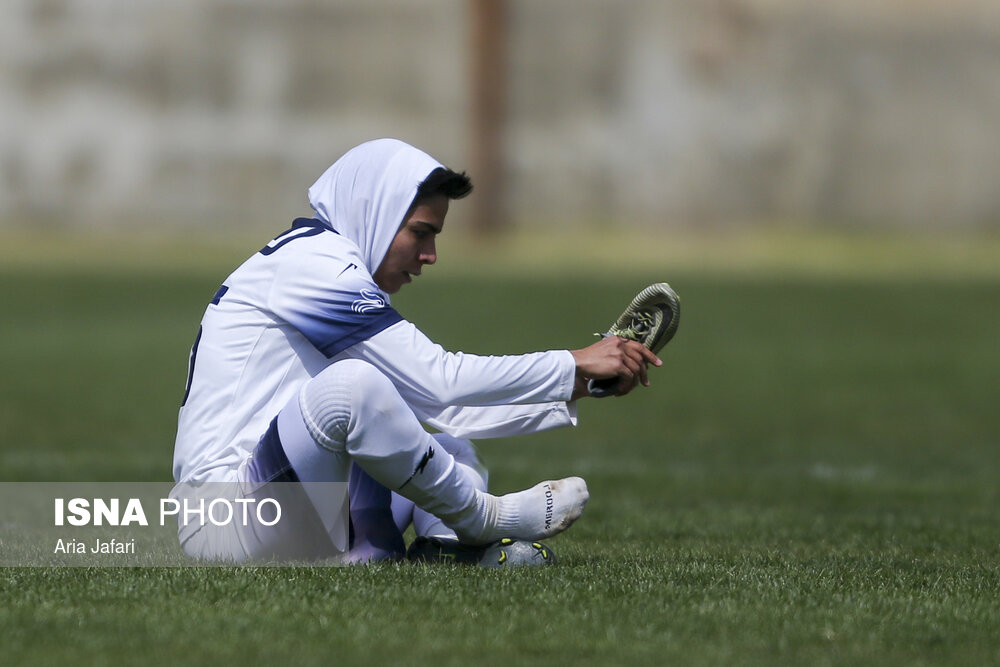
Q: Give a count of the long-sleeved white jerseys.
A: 1